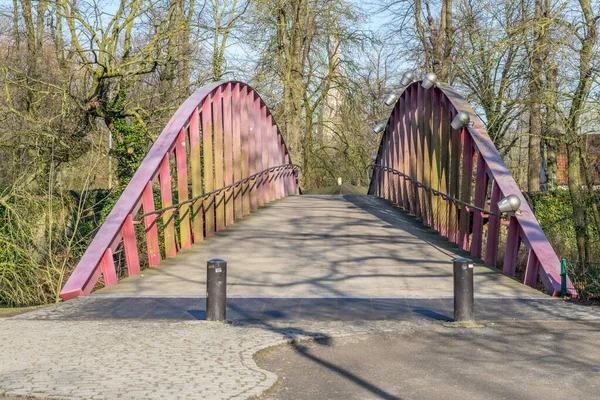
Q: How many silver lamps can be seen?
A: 6